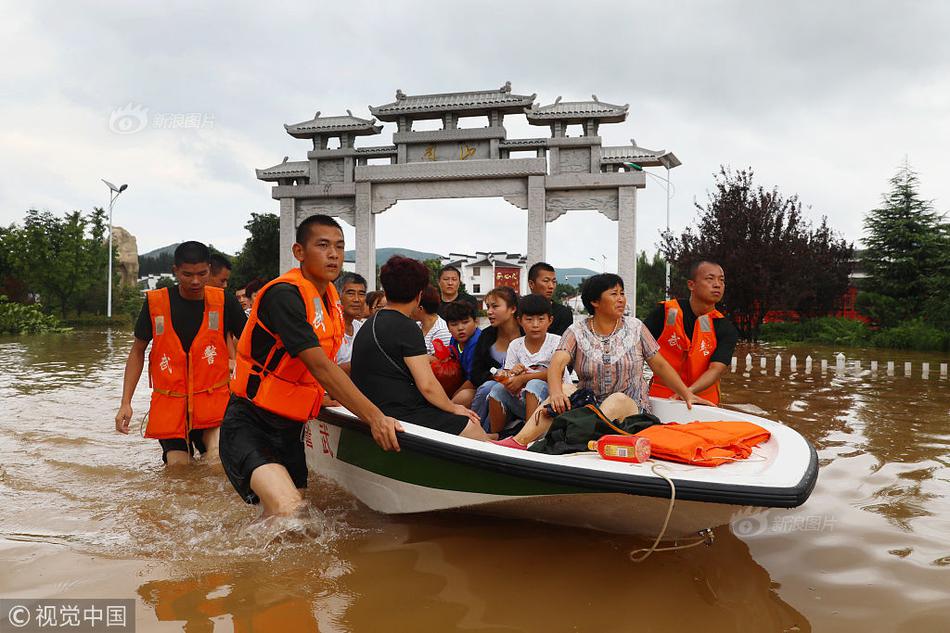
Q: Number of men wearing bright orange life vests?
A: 3